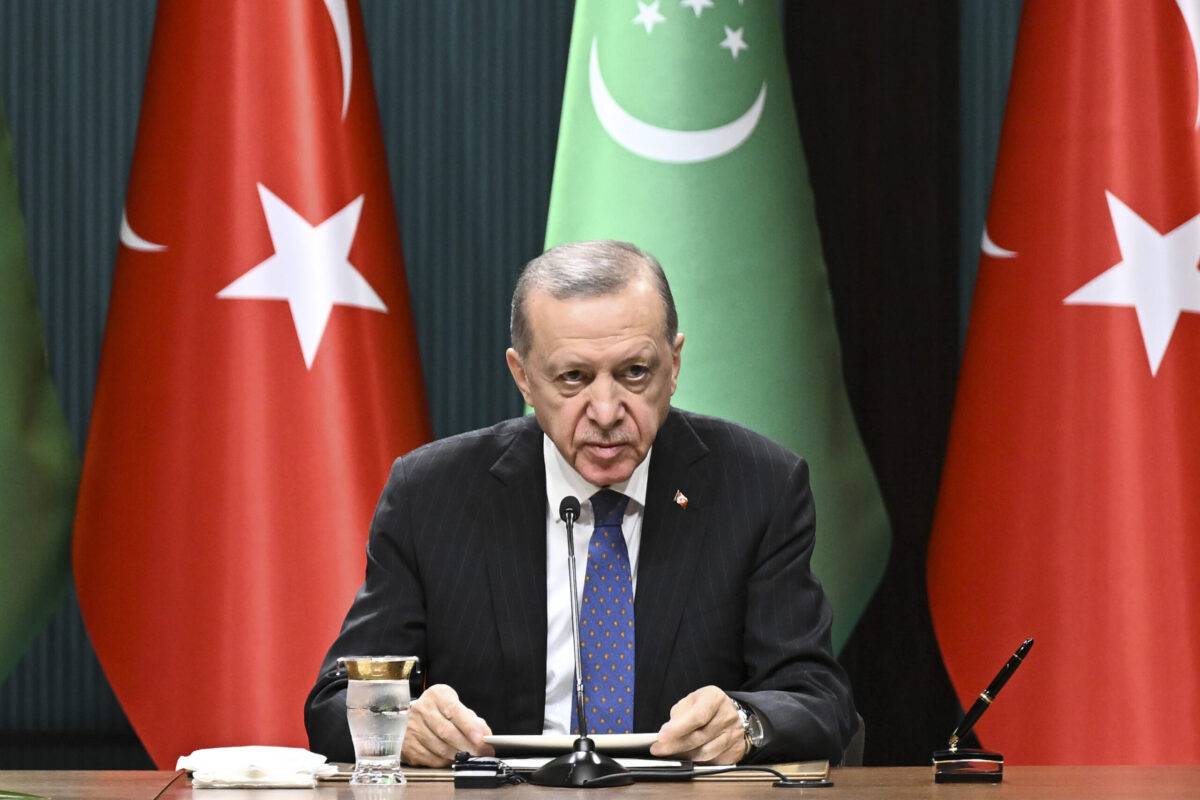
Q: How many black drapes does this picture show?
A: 1